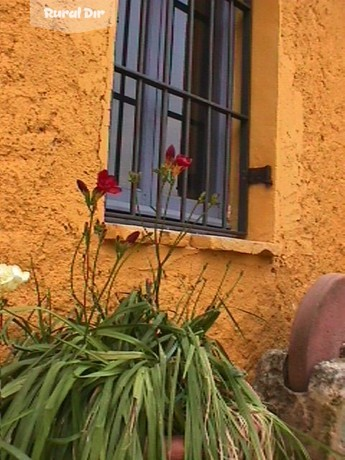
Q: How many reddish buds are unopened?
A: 3